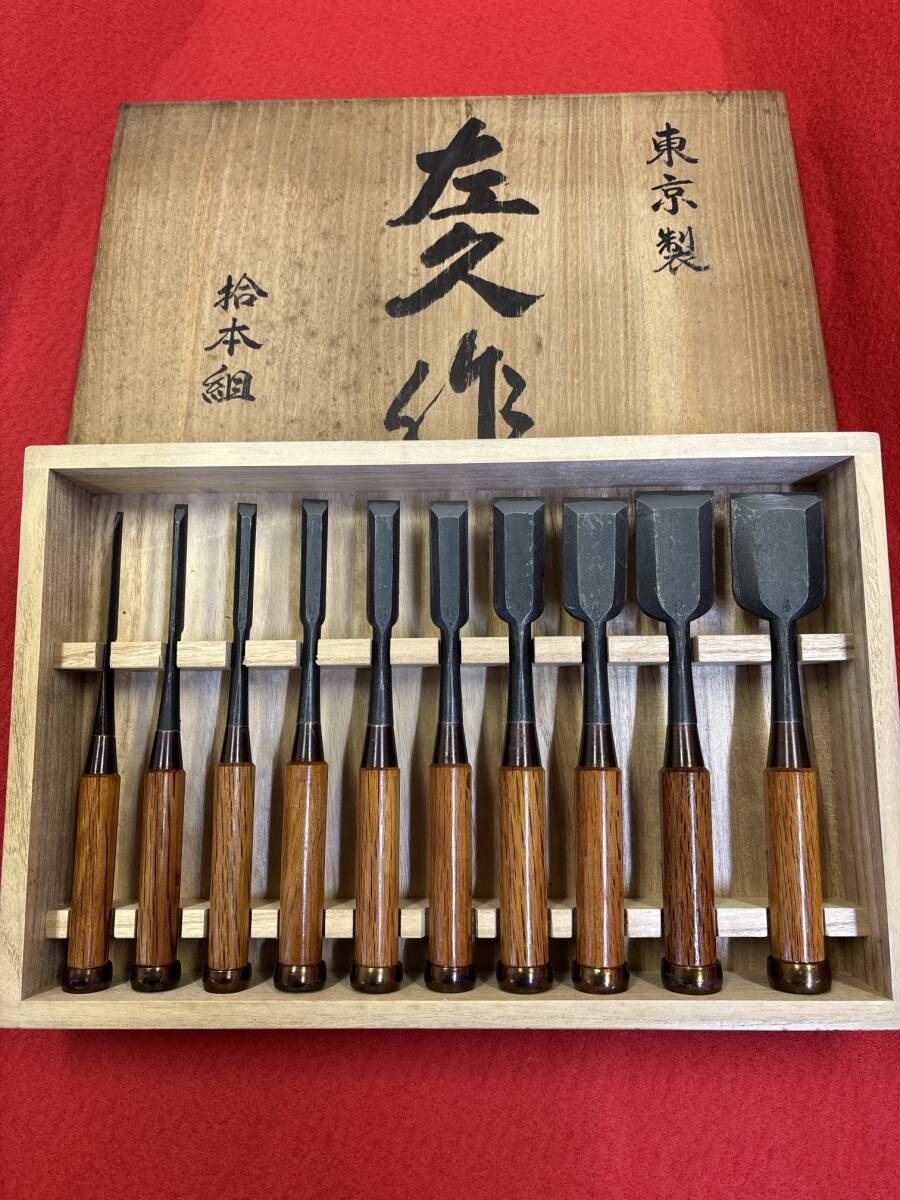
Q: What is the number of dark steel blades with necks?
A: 10